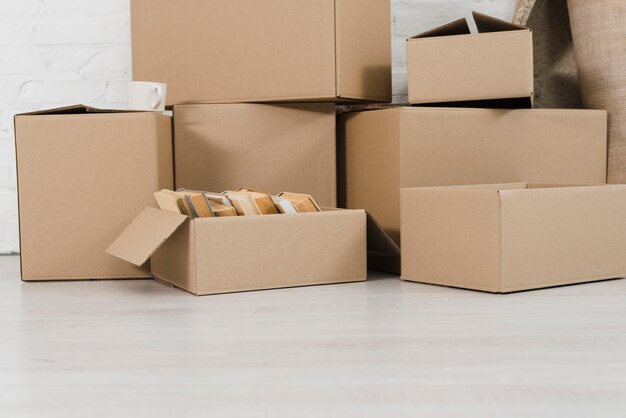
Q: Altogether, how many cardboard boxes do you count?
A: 7